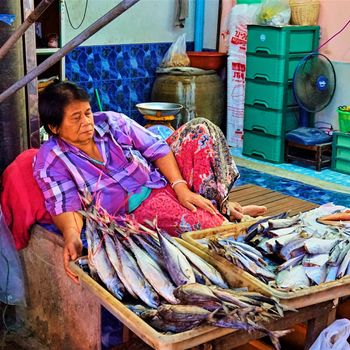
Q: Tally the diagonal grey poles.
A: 2